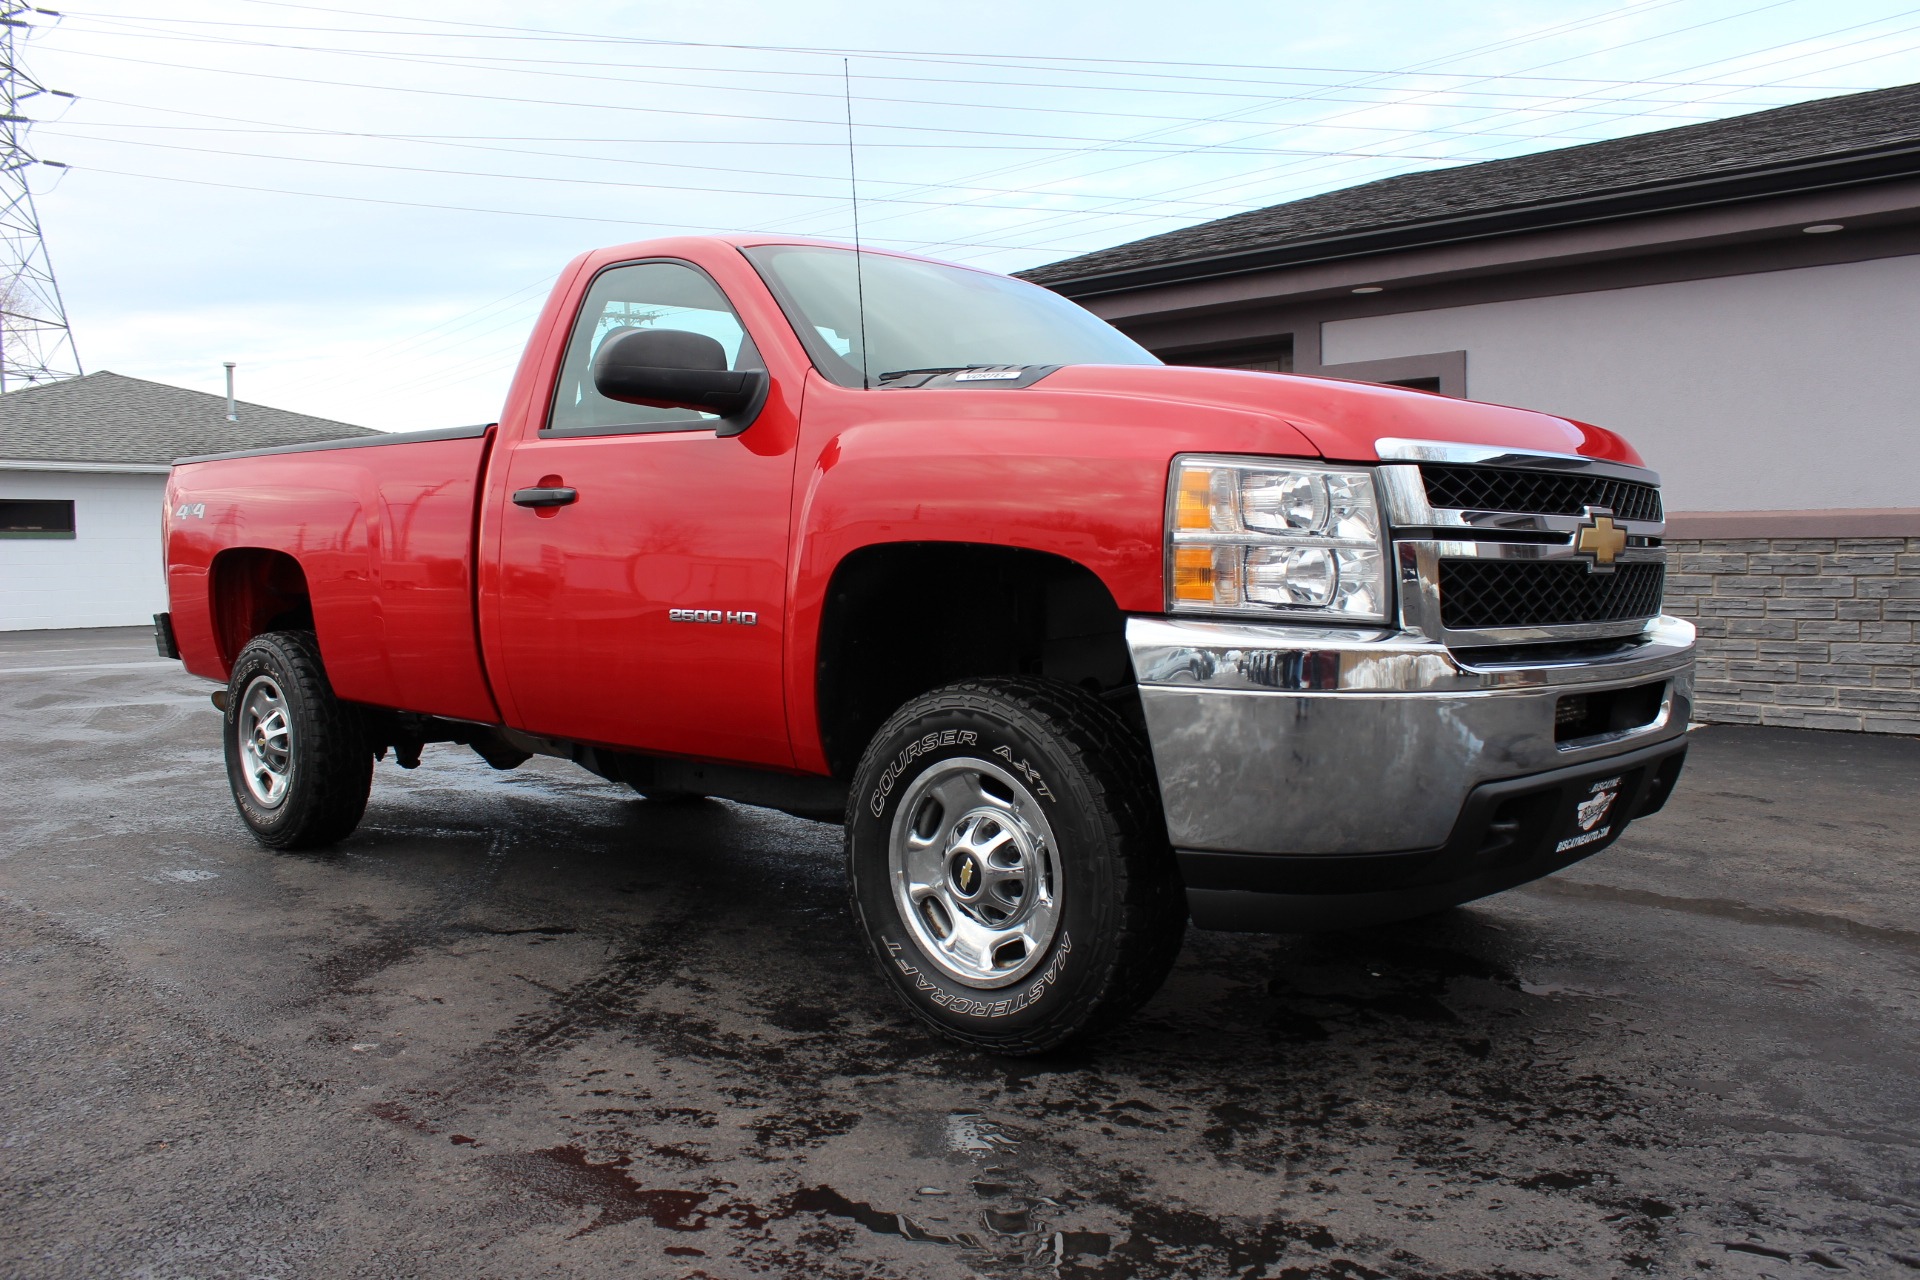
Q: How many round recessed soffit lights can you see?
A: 2